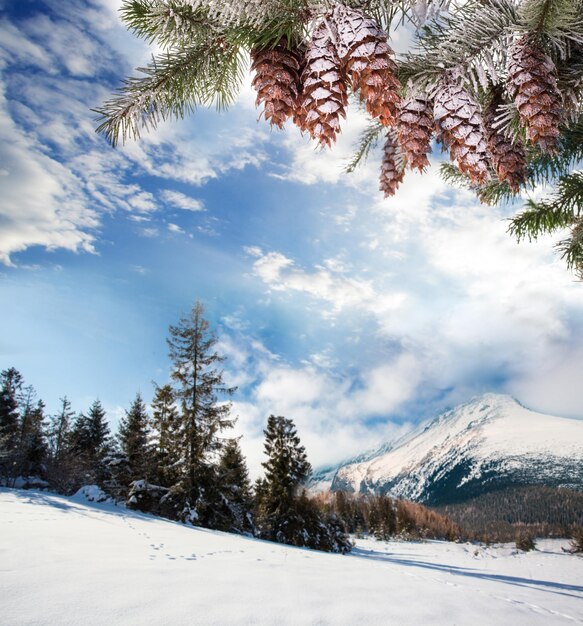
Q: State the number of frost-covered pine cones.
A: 8